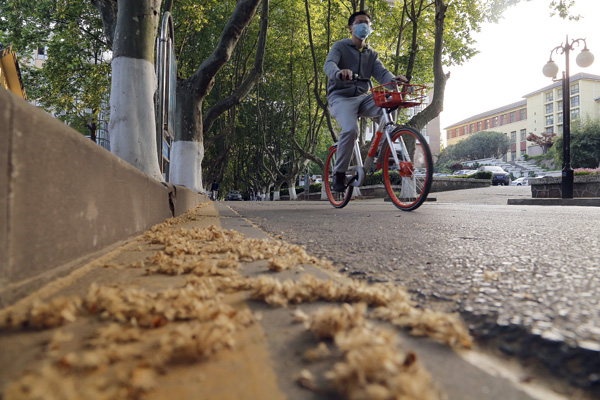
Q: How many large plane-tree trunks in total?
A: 2